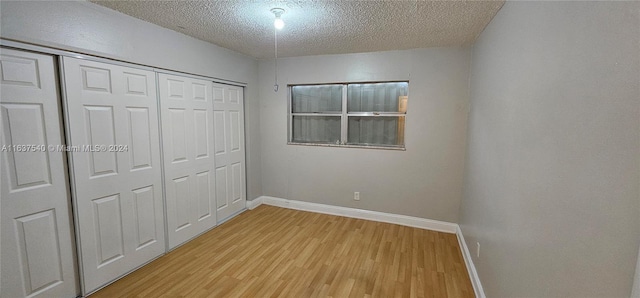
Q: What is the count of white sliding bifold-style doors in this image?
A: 4